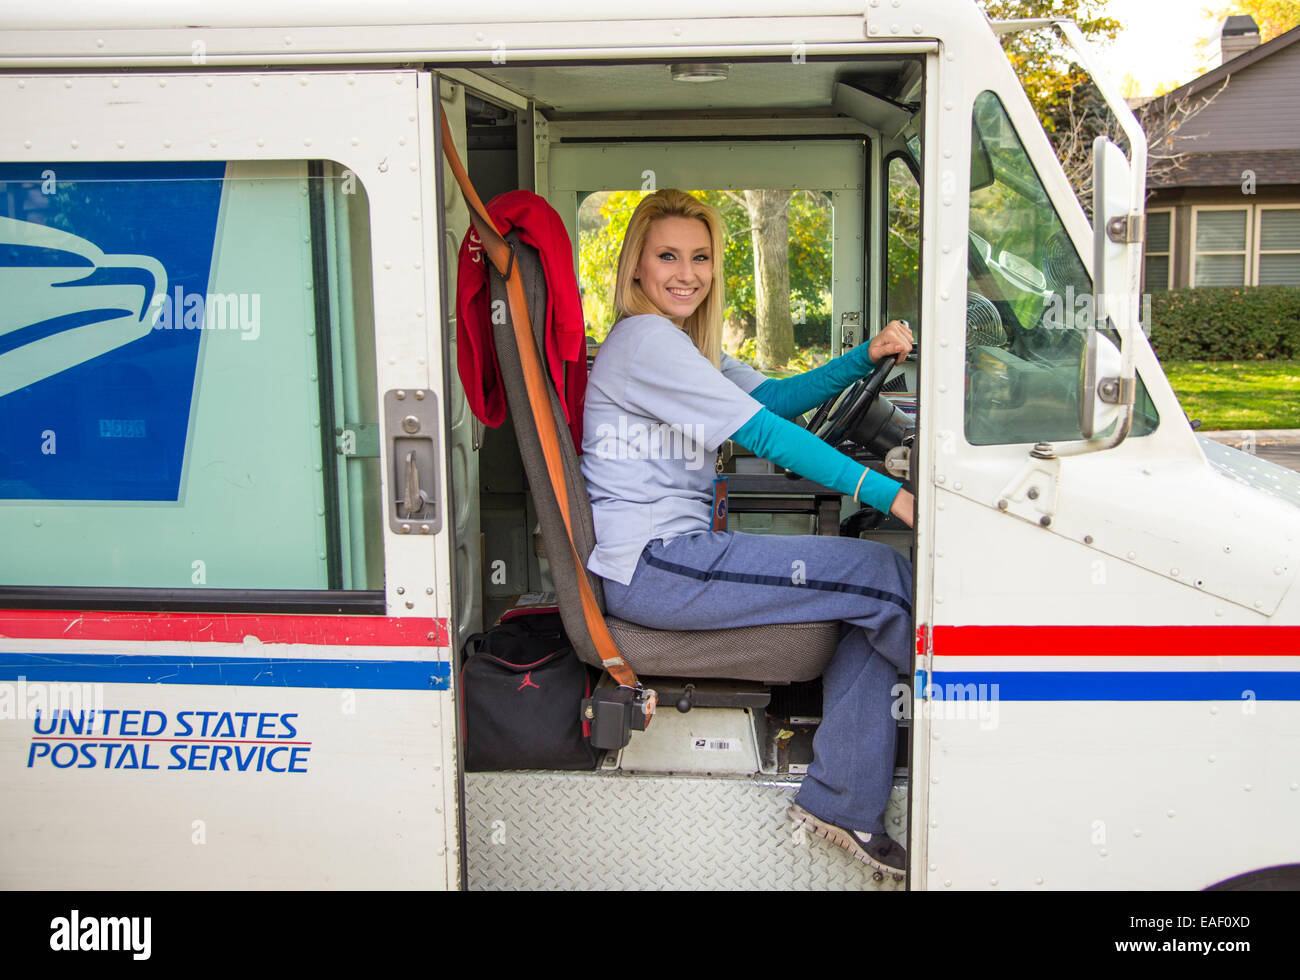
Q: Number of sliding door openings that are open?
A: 1